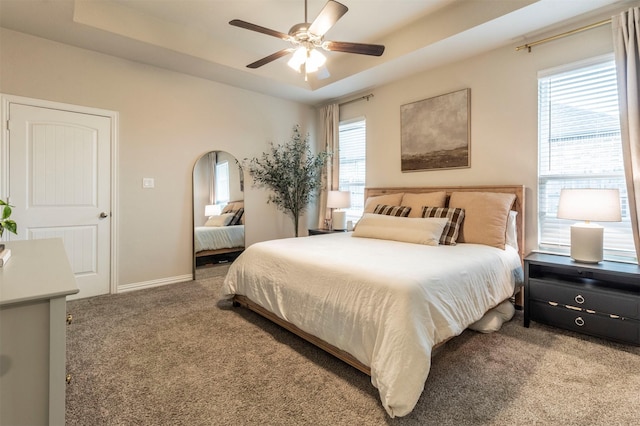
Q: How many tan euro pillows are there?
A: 3